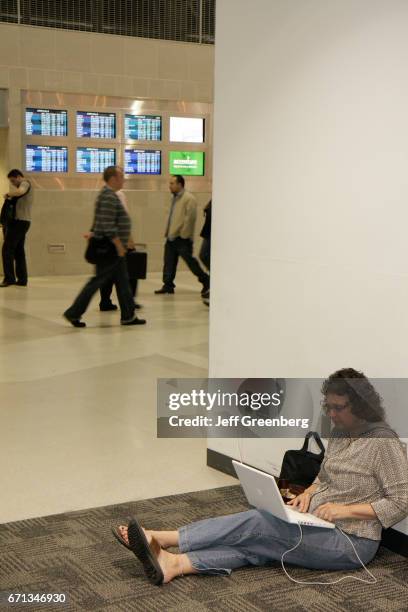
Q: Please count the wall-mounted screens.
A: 8